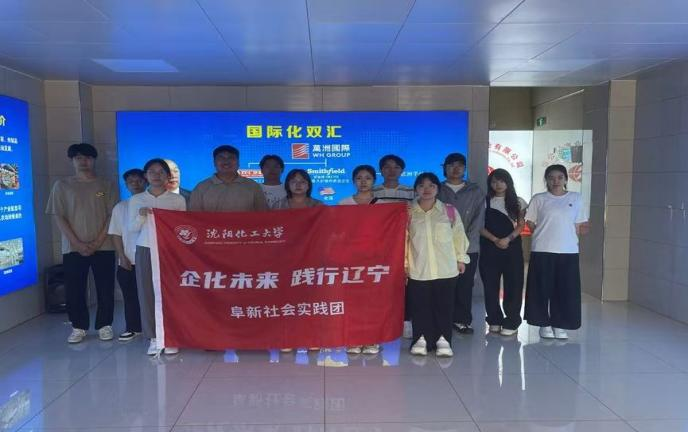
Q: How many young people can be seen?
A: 12